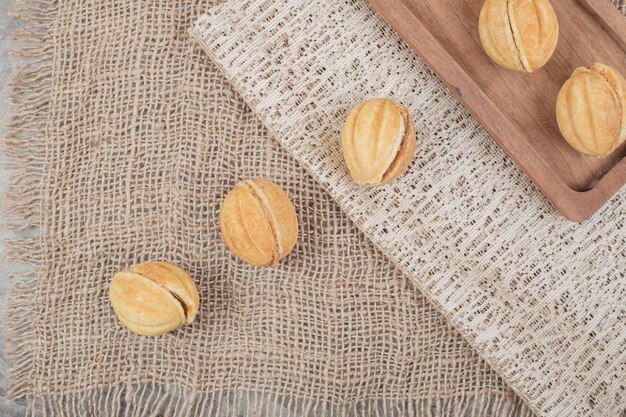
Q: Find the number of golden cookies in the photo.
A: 5